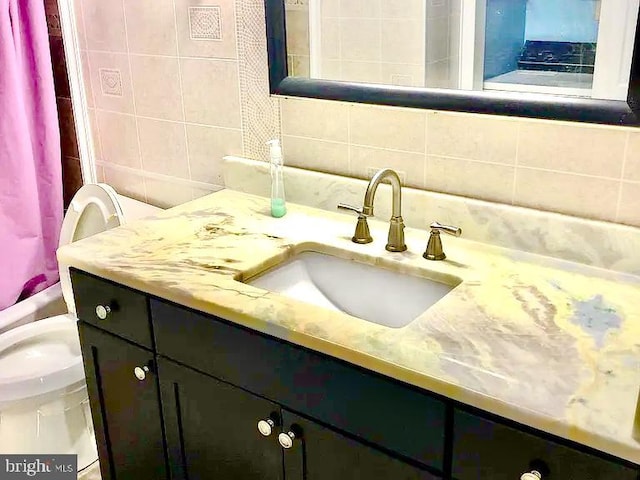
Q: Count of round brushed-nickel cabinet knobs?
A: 5